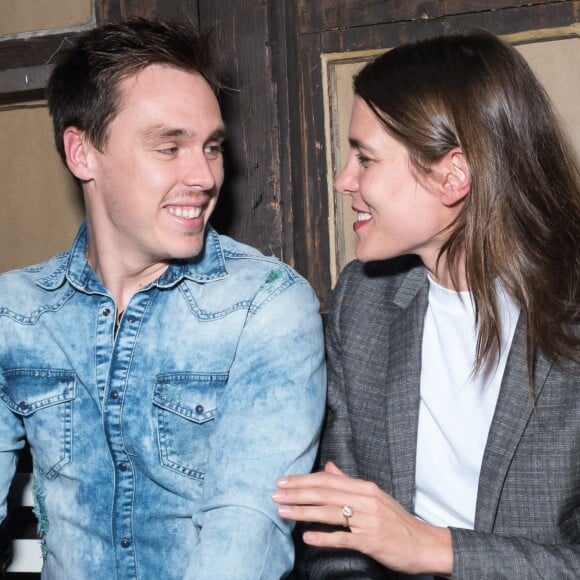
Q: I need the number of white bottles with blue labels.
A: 0